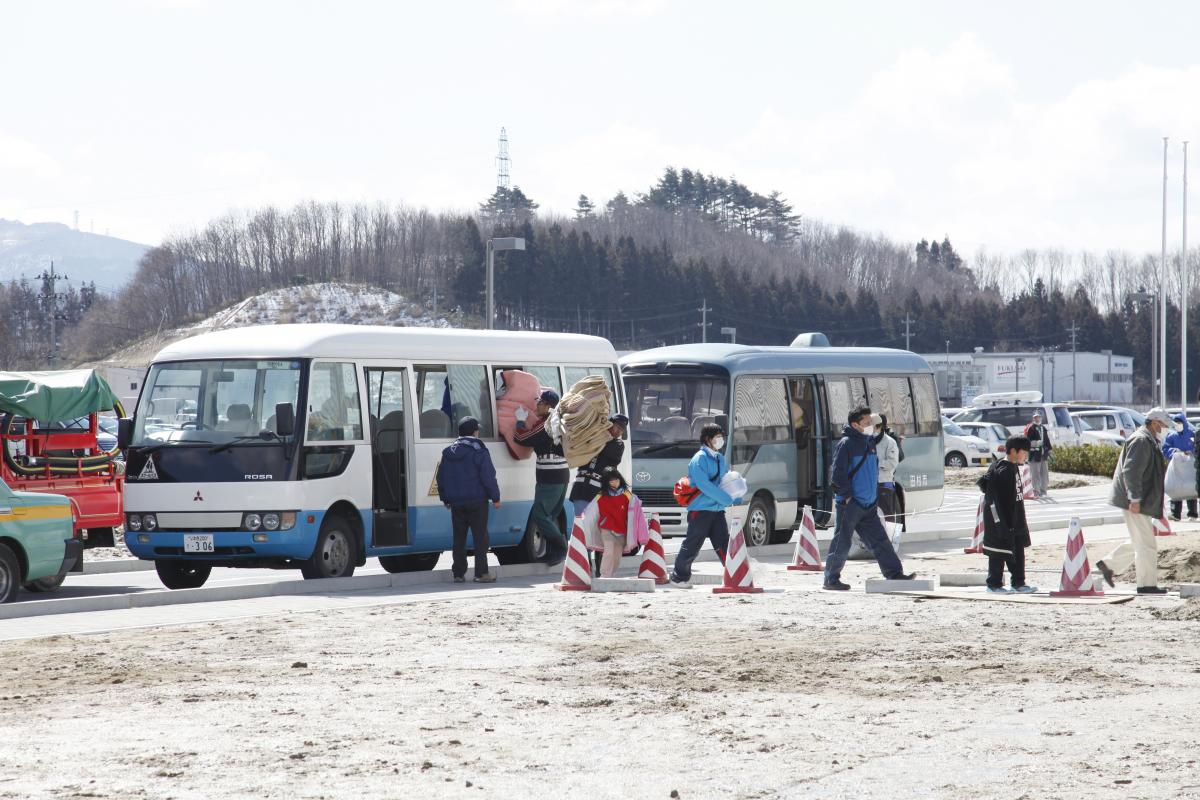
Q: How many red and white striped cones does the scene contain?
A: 8